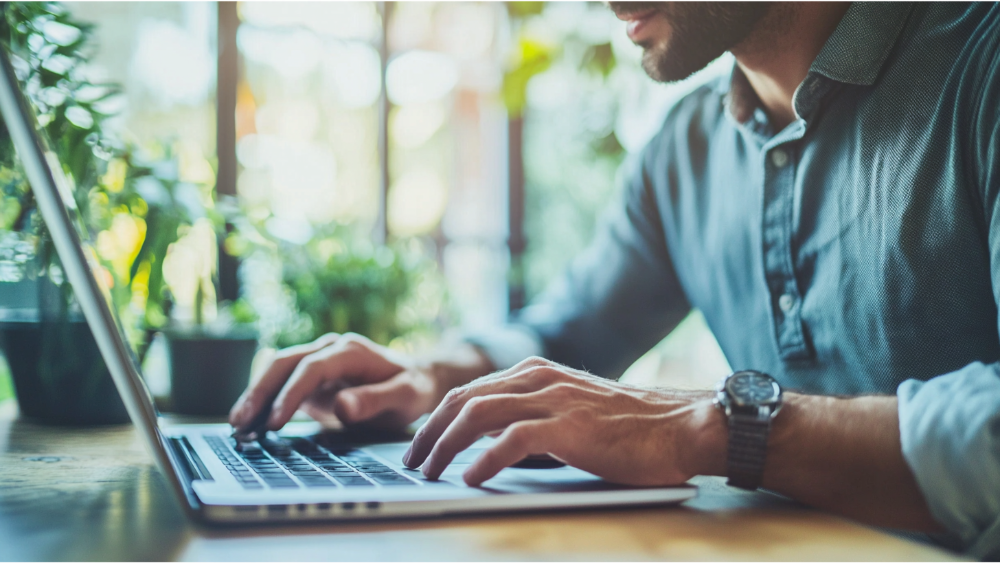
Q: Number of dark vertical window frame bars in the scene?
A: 3